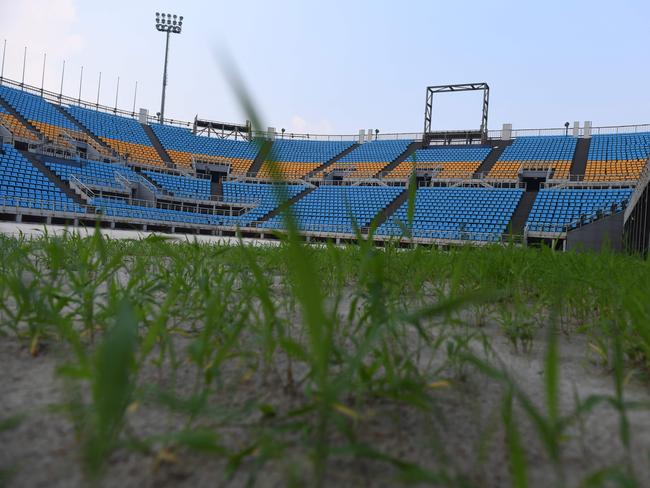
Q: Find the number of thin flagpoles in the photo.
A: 8